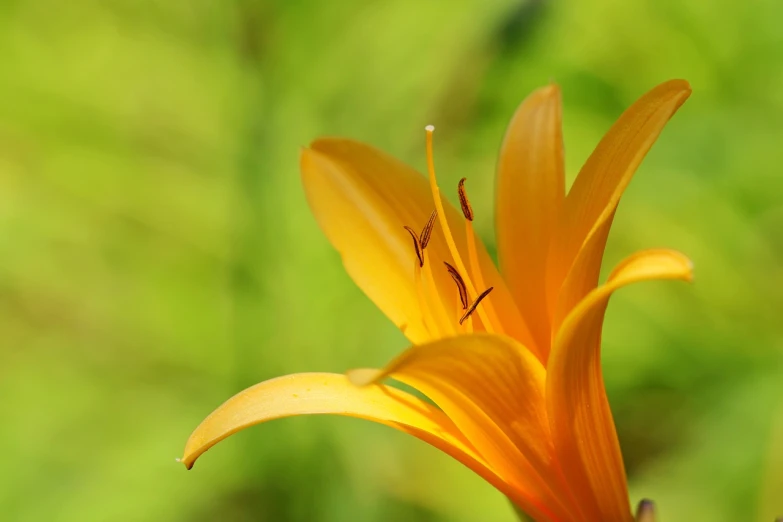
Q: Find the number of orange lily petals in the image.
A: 6